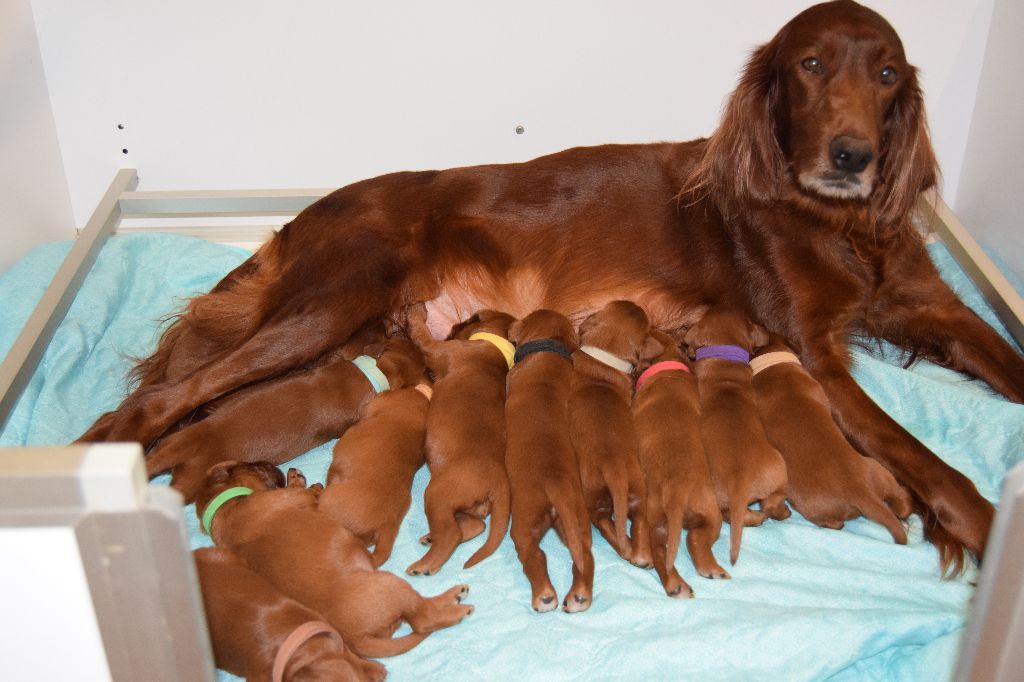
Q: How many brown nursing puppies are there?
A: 8